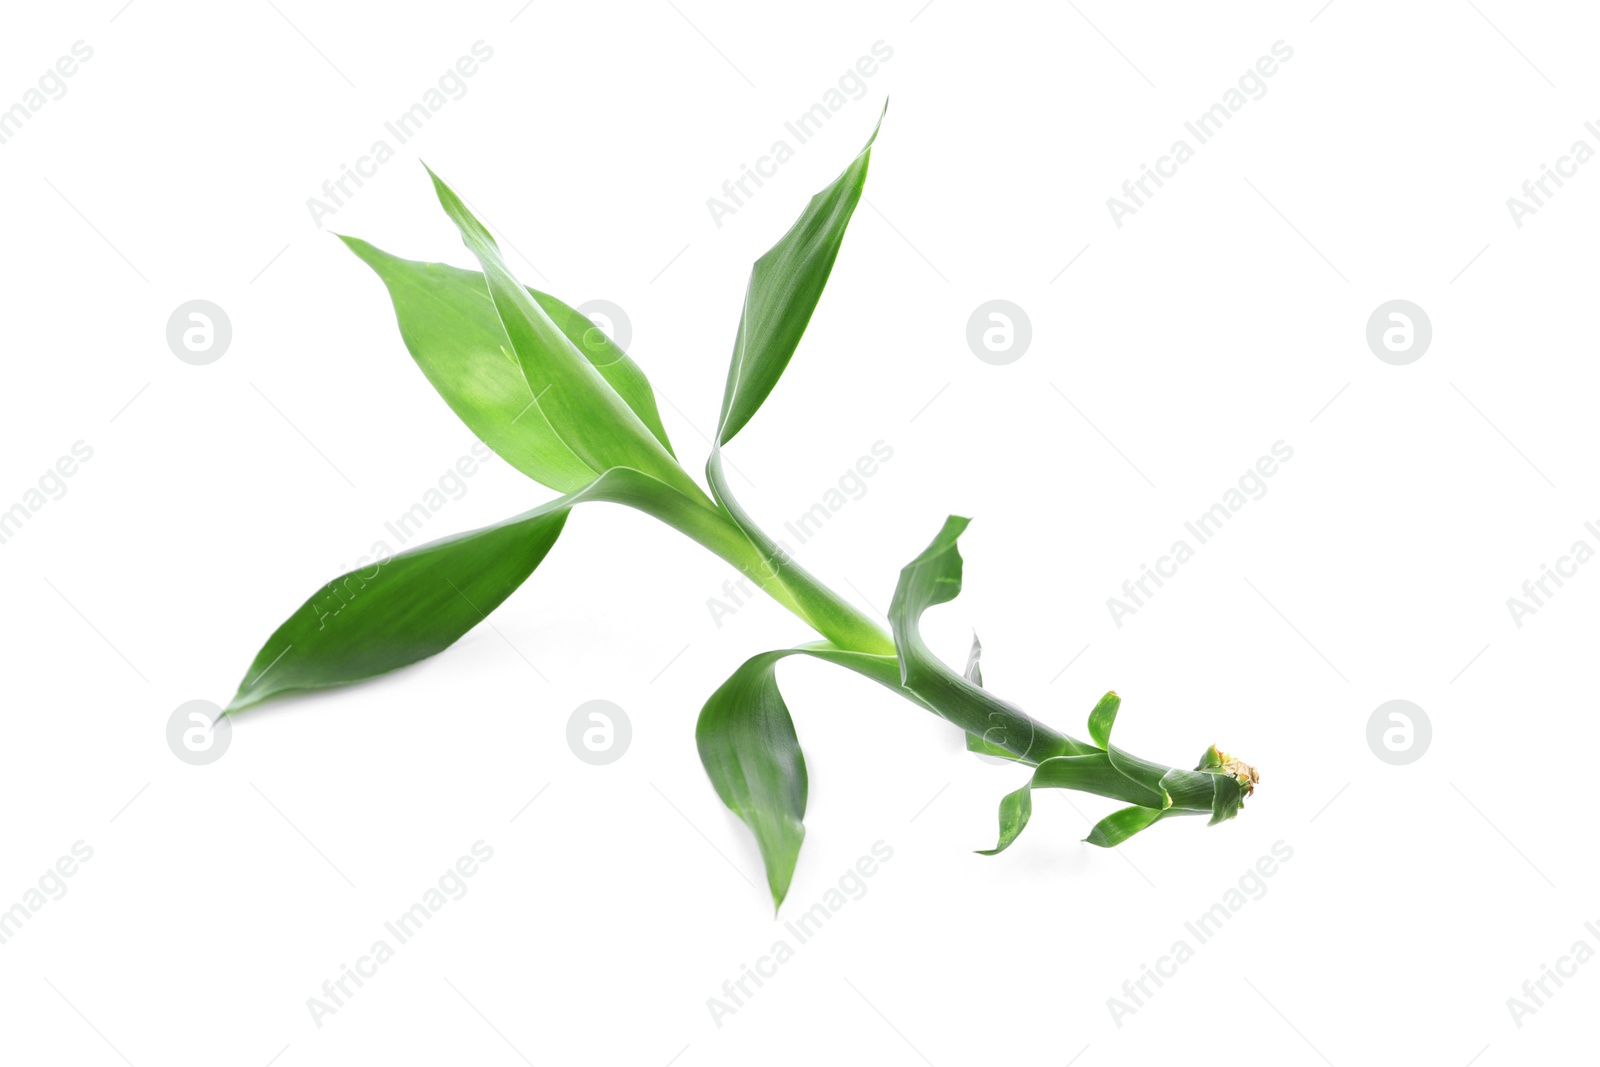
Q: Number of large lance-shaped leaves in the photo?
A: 5